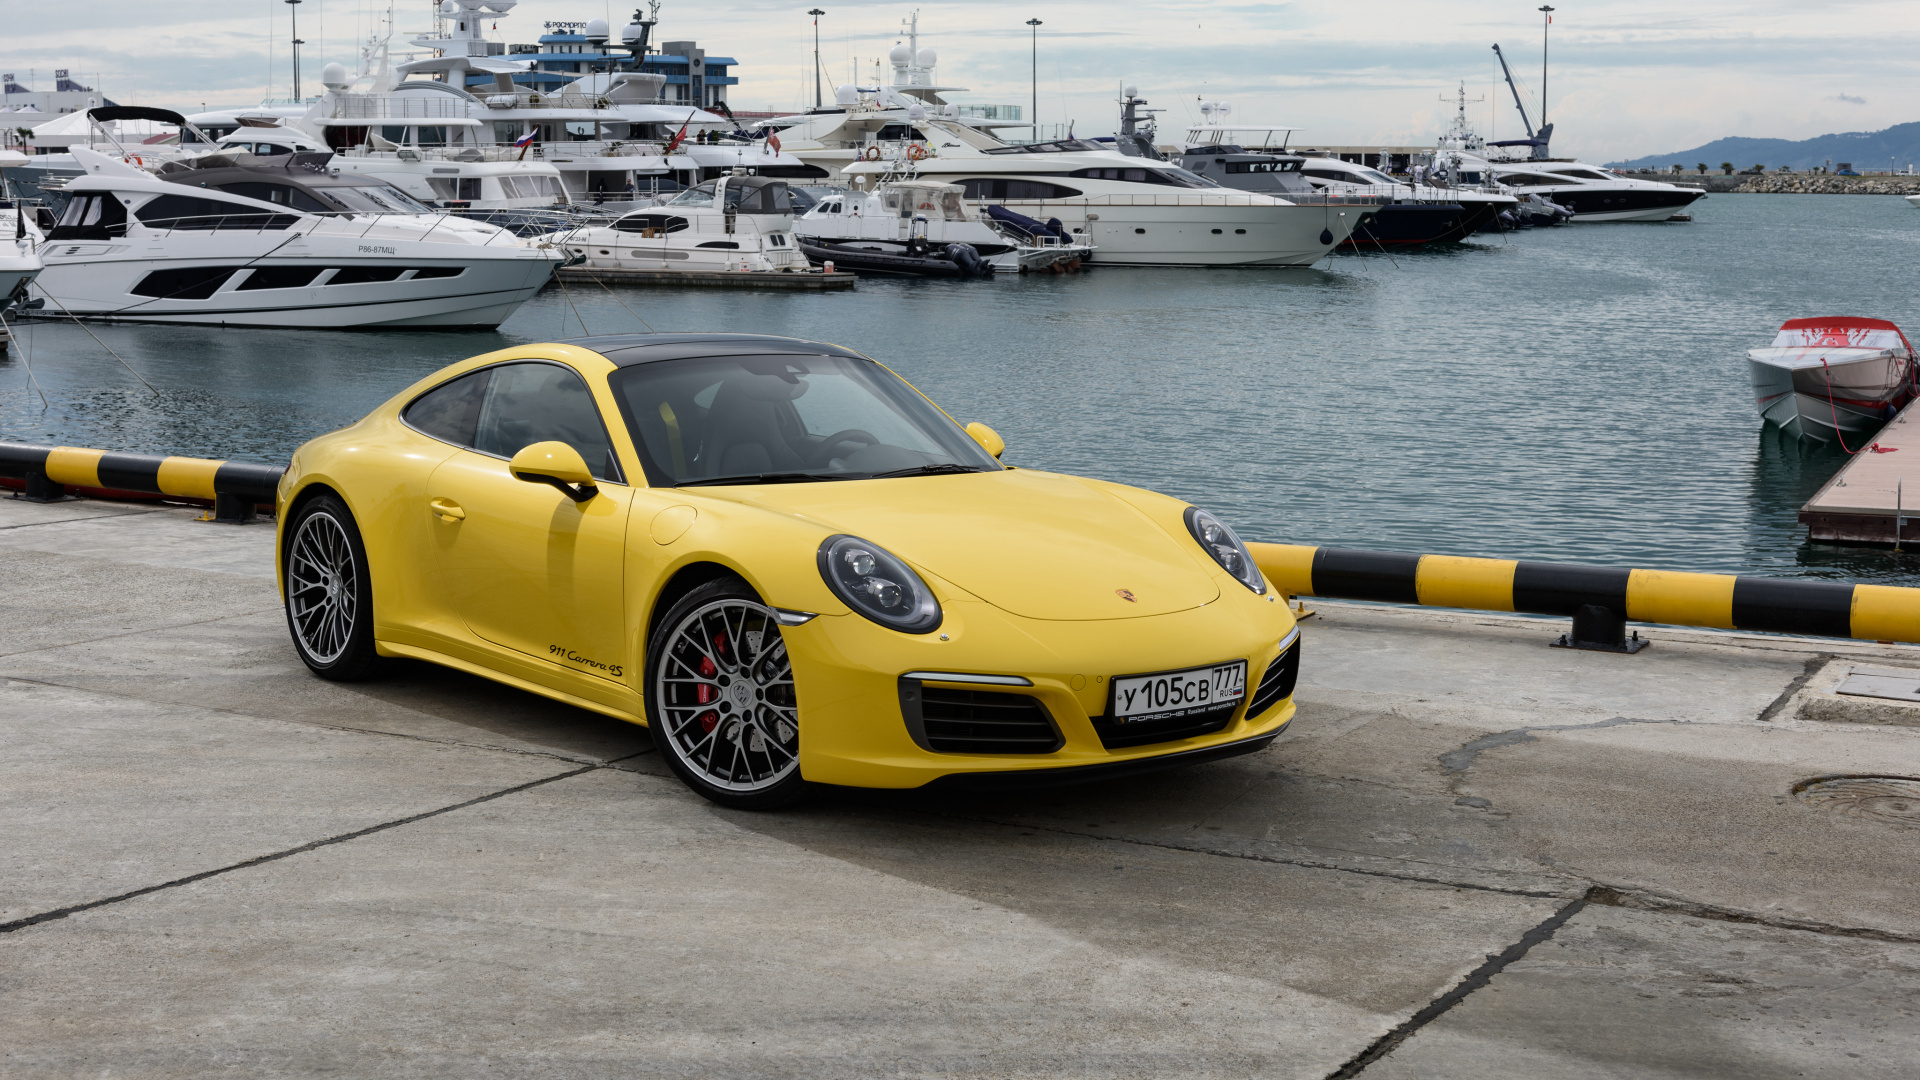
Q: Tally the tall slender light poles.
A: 5